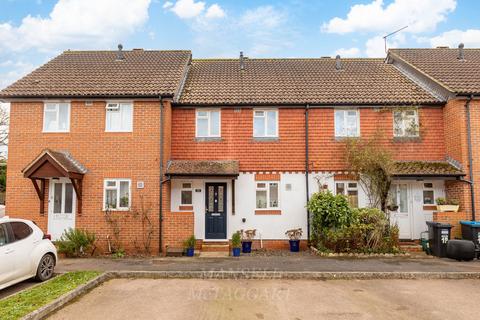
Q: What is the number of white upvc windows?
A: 11